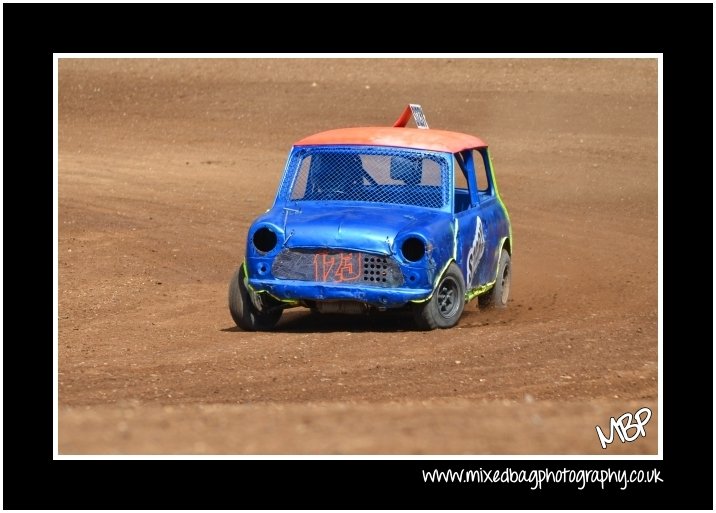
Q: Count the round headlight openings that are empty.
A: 2